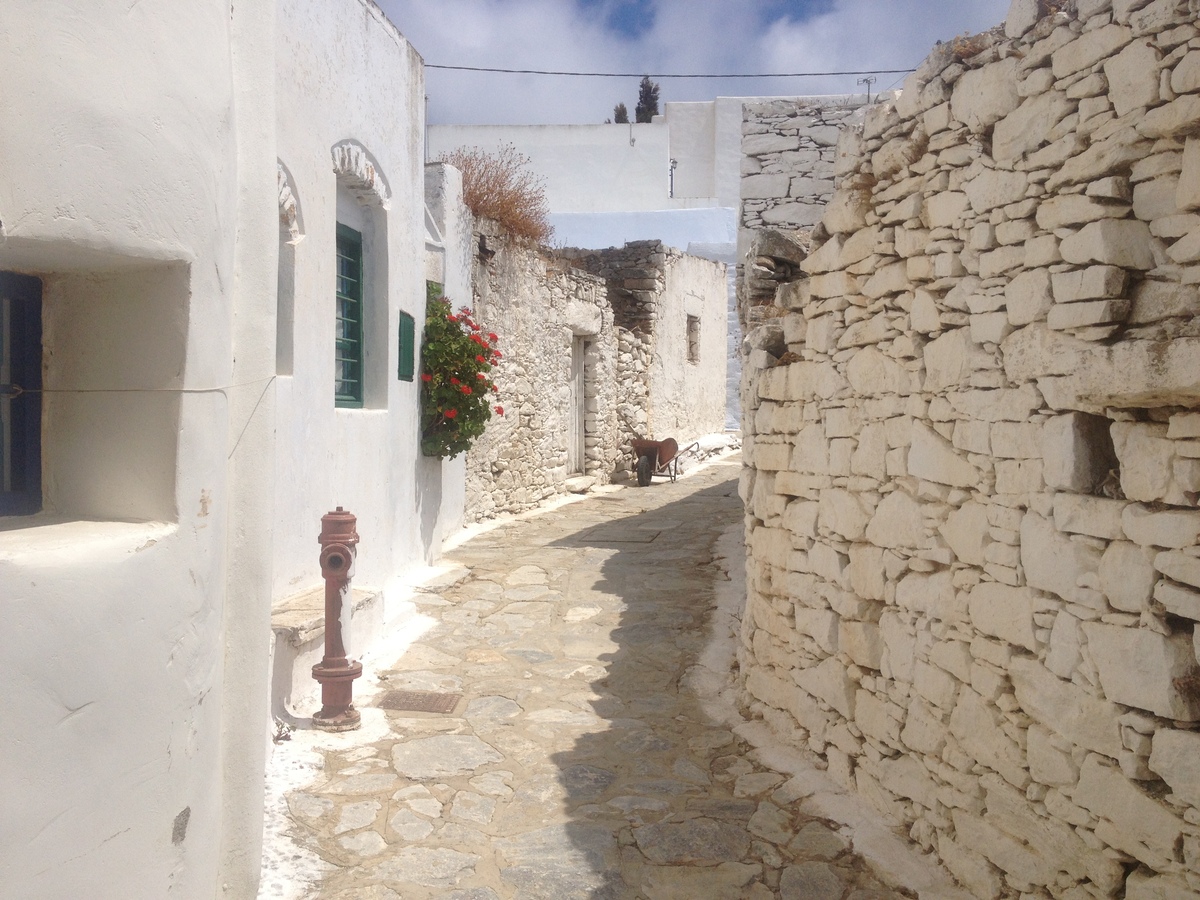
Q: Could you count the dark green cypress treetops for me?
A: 2